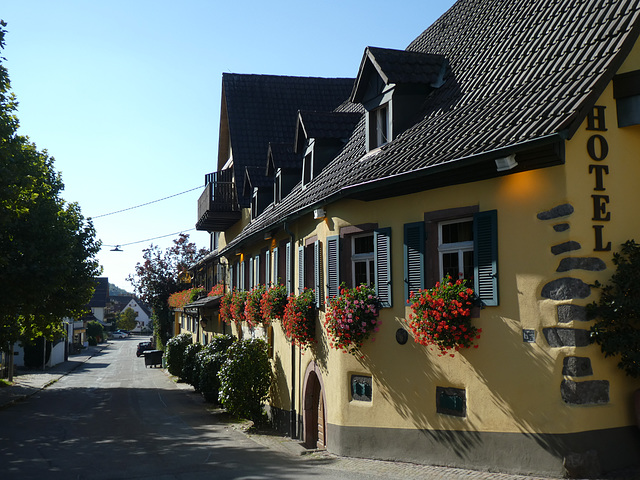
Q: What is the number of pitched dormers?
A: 4